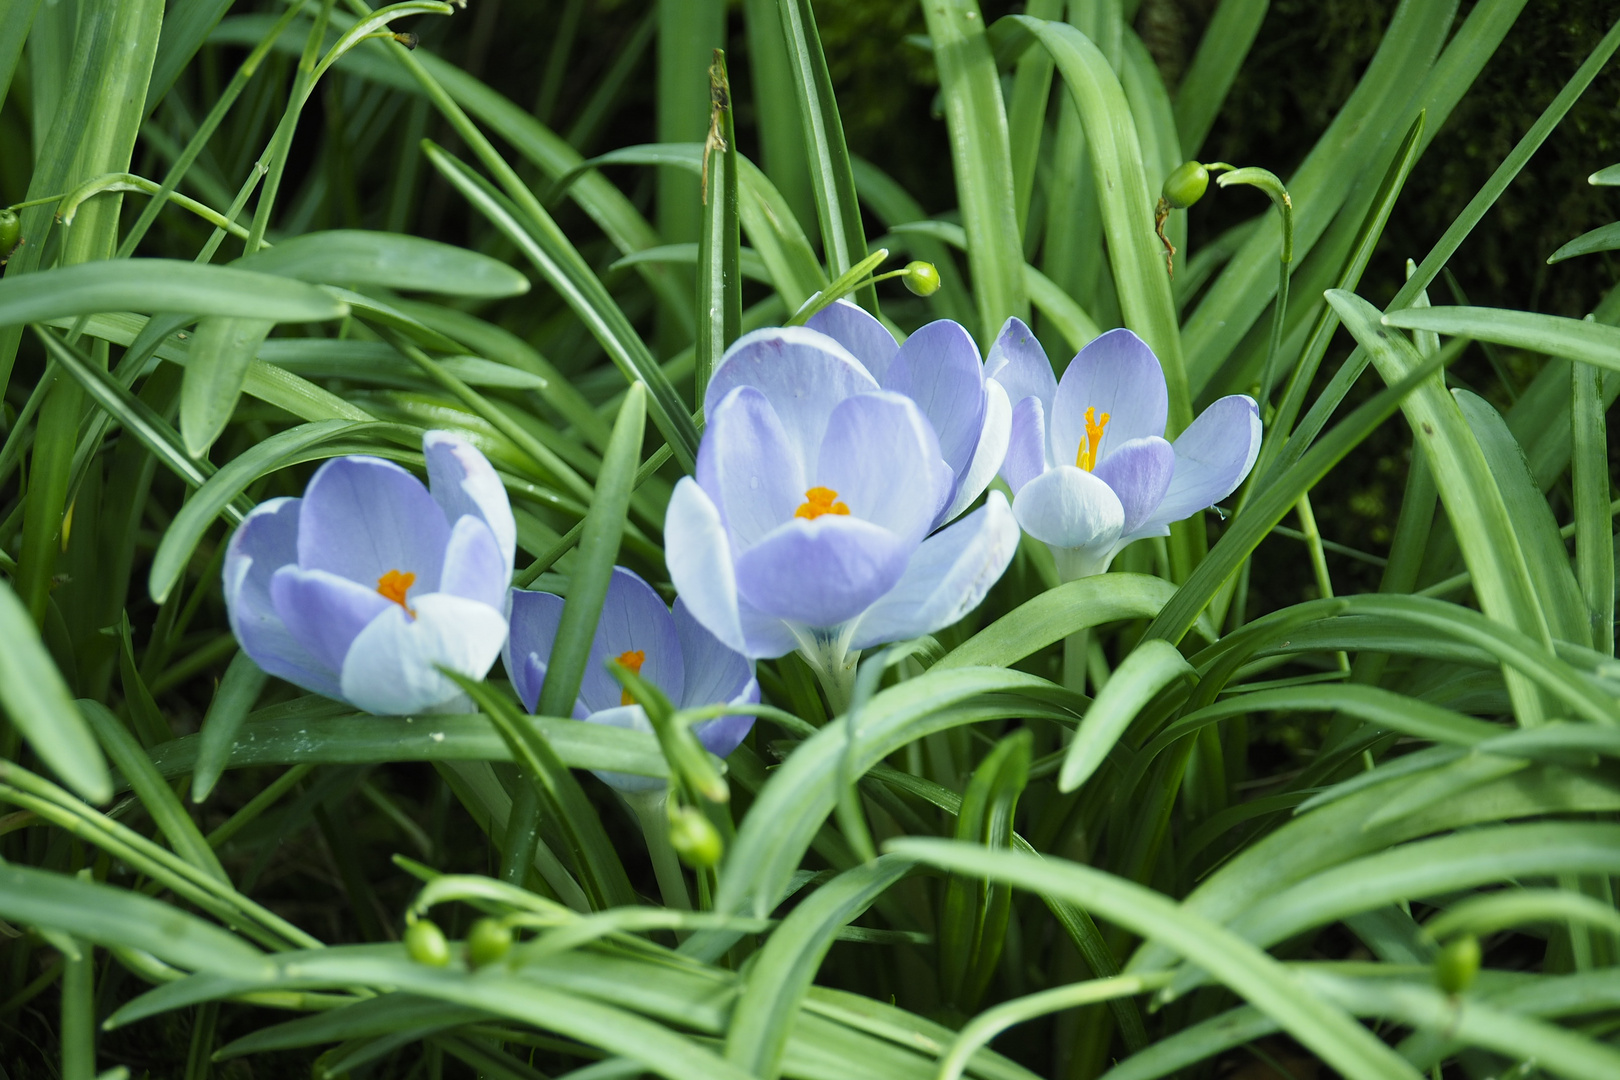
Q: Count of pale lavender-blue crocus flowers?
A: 5